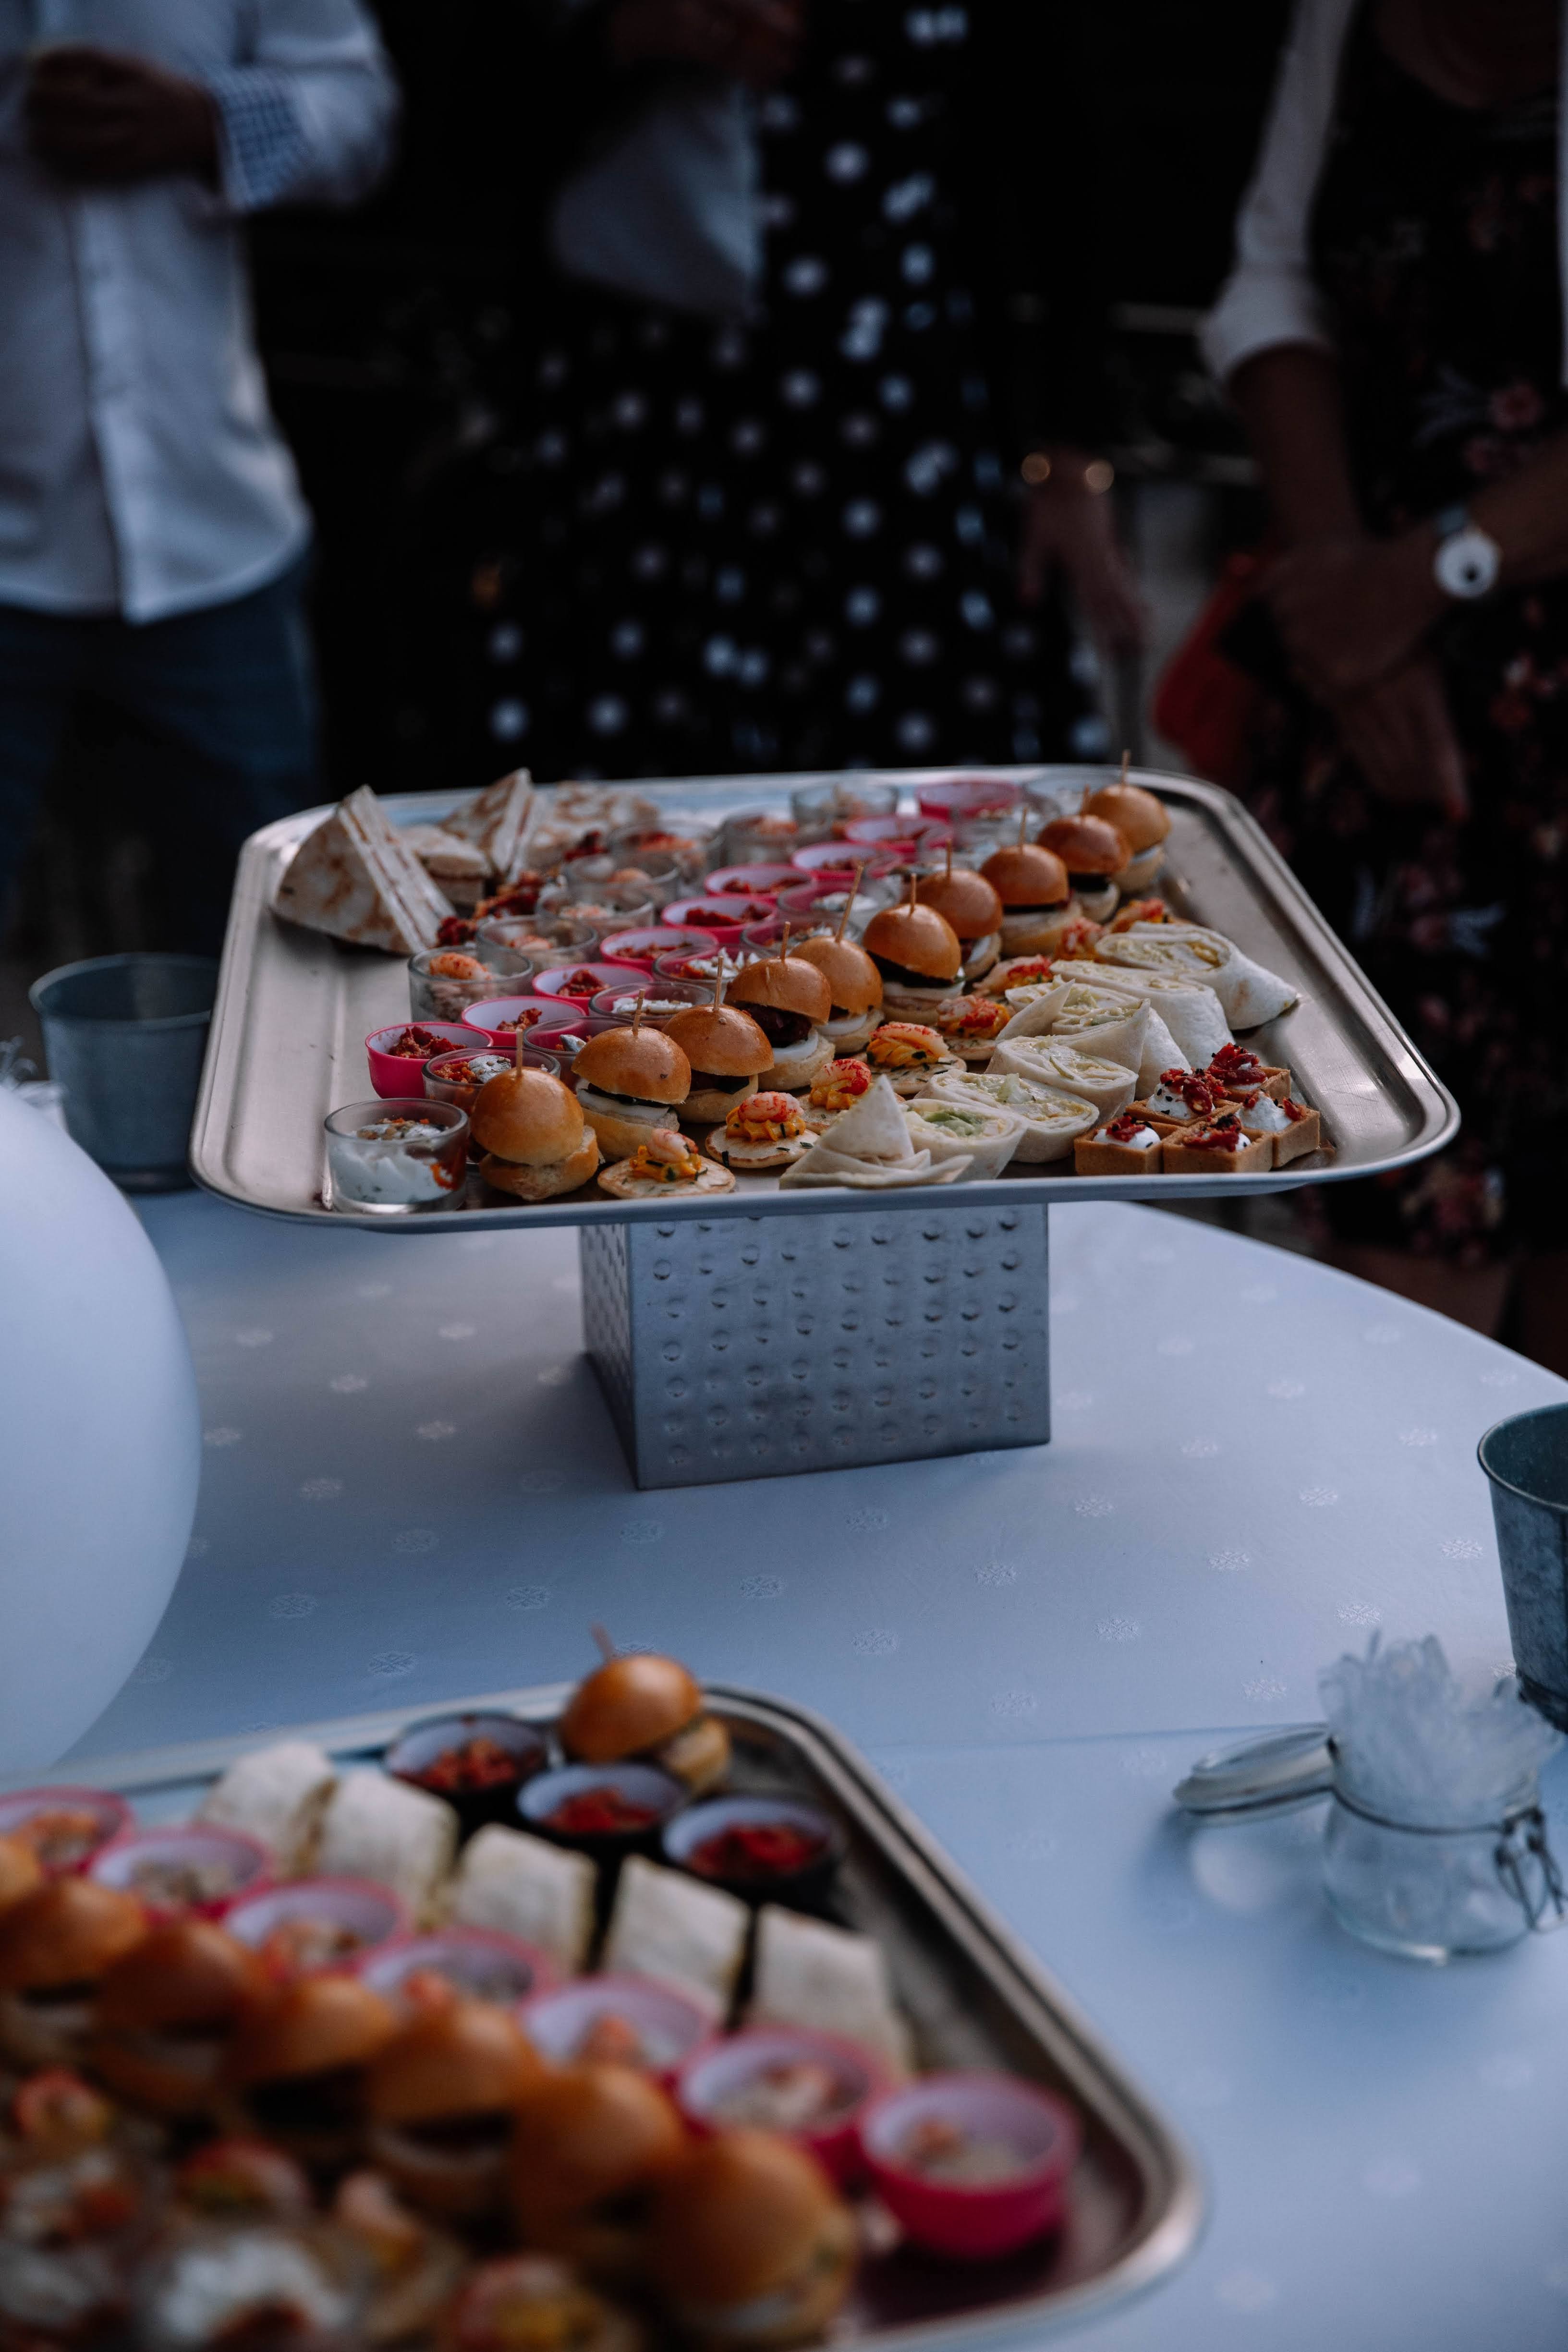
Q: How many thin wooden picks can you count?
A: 11